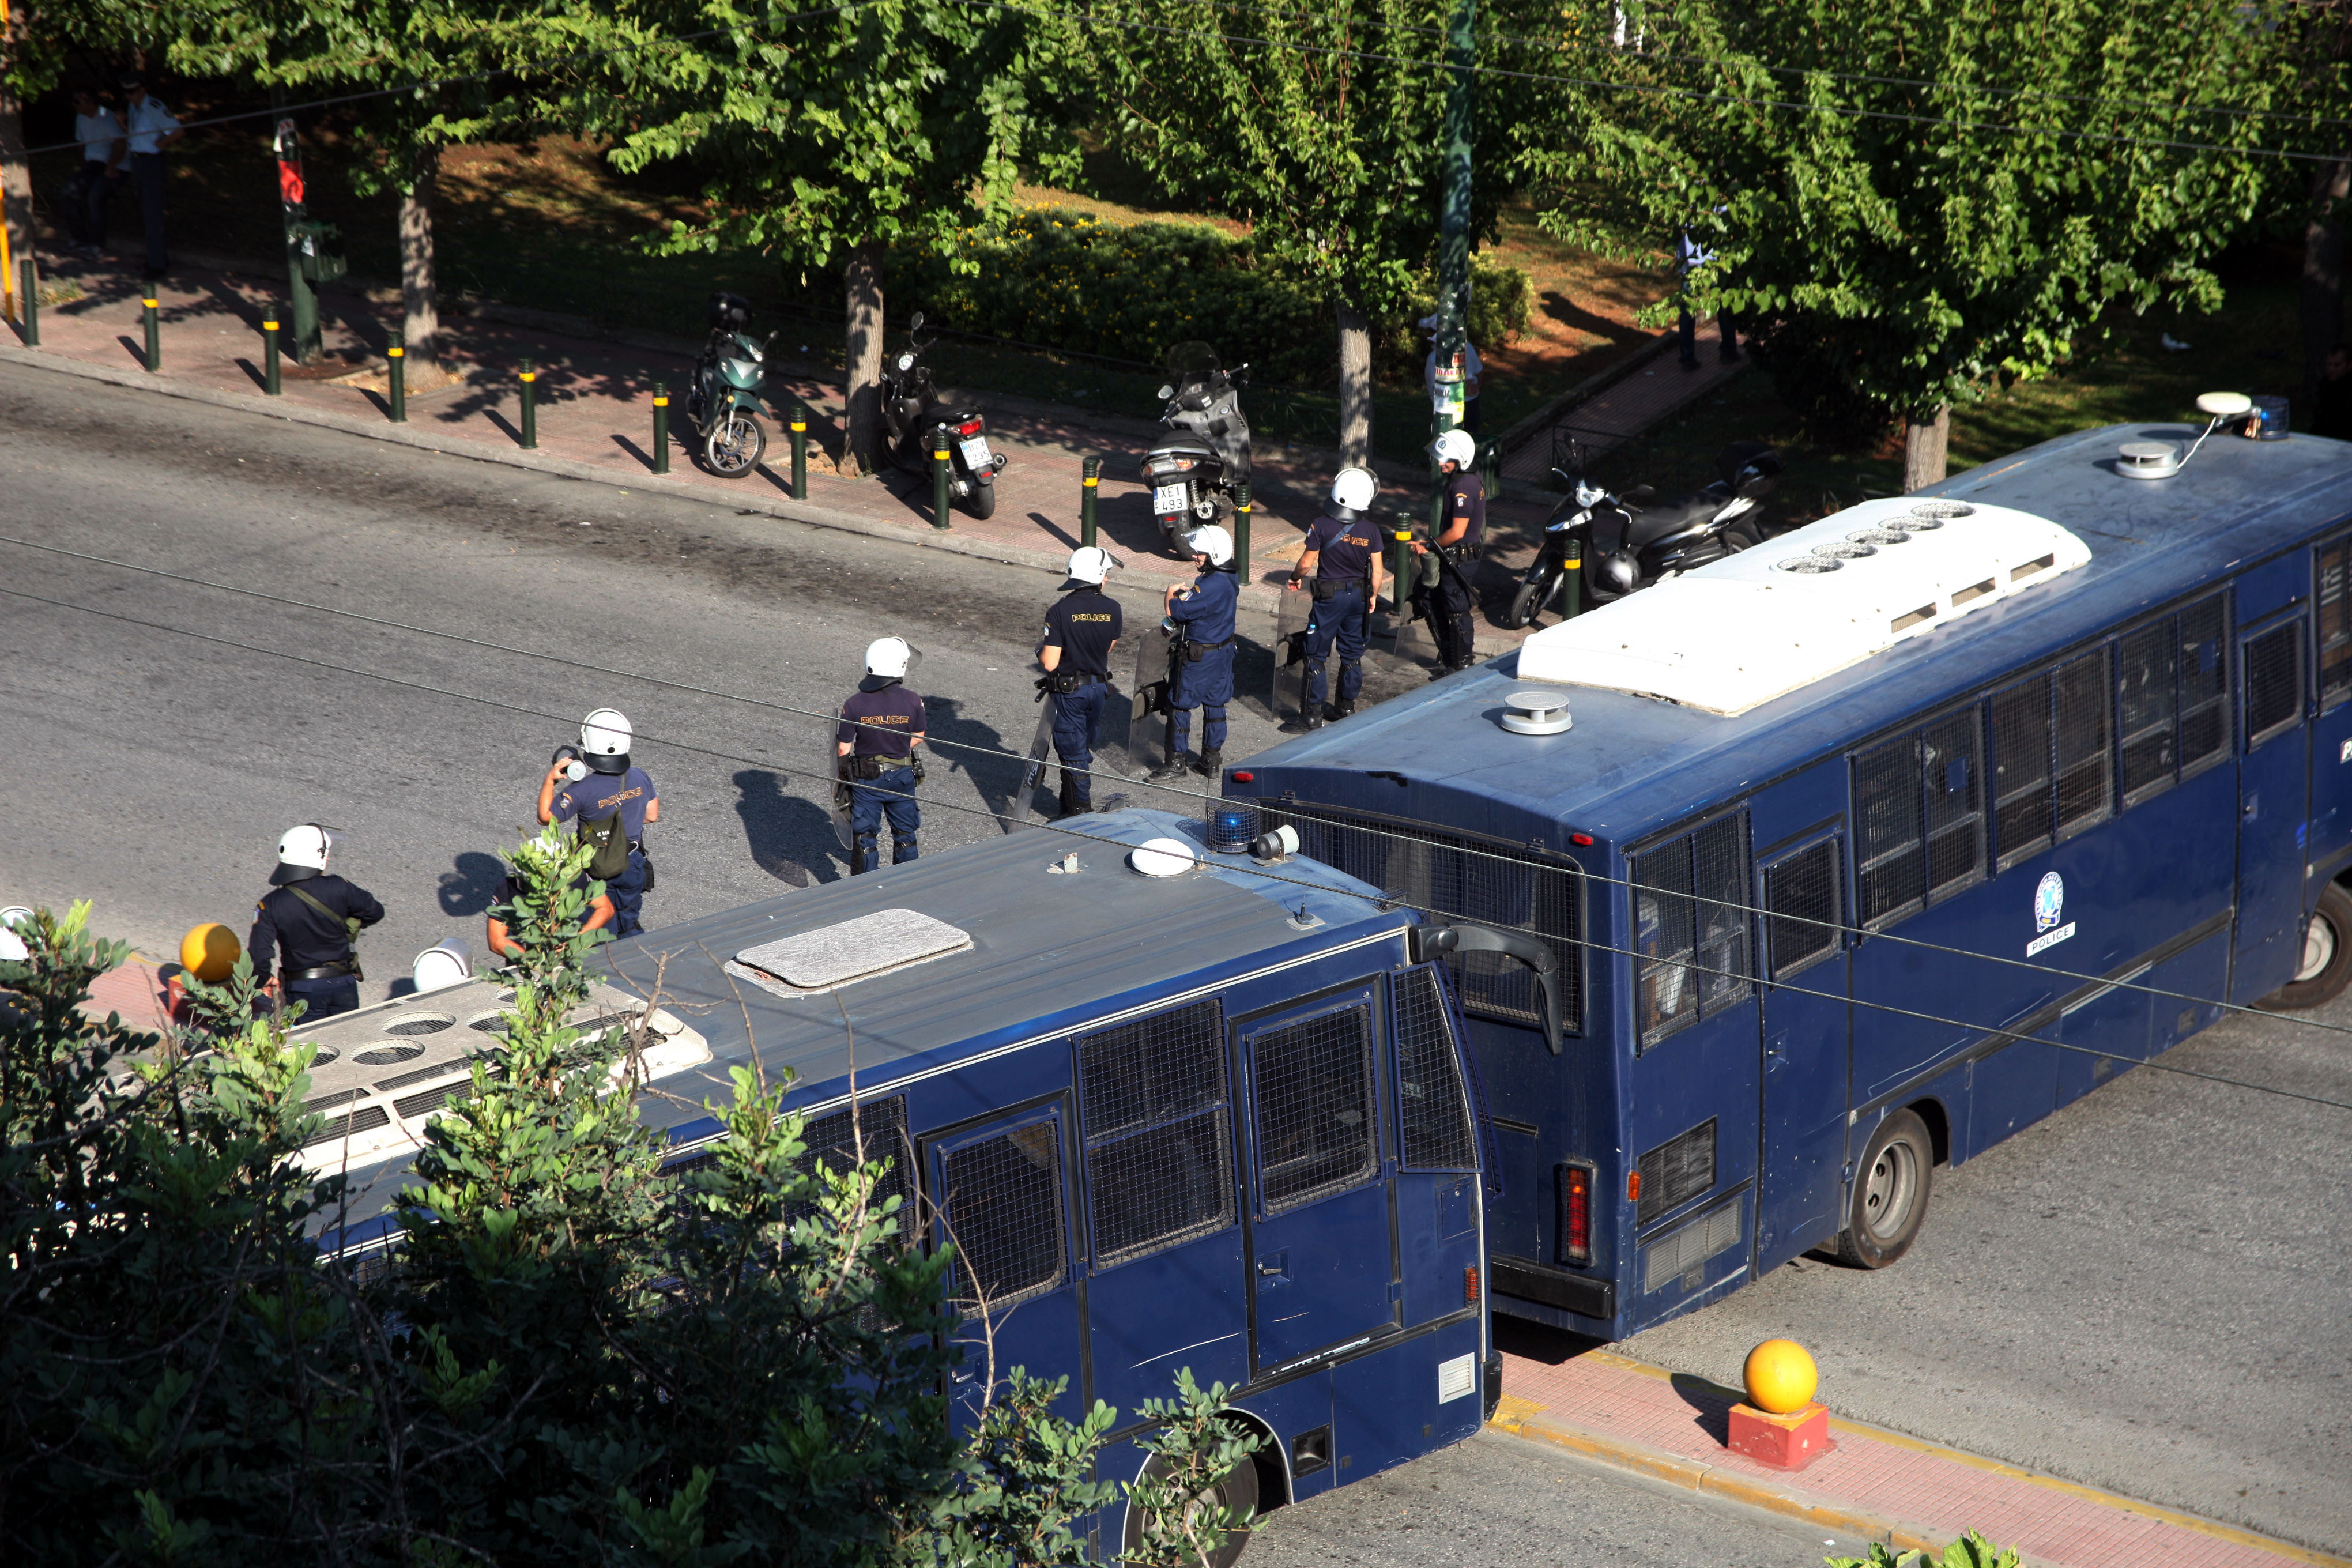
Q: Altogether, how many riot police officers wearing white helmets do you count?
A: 10